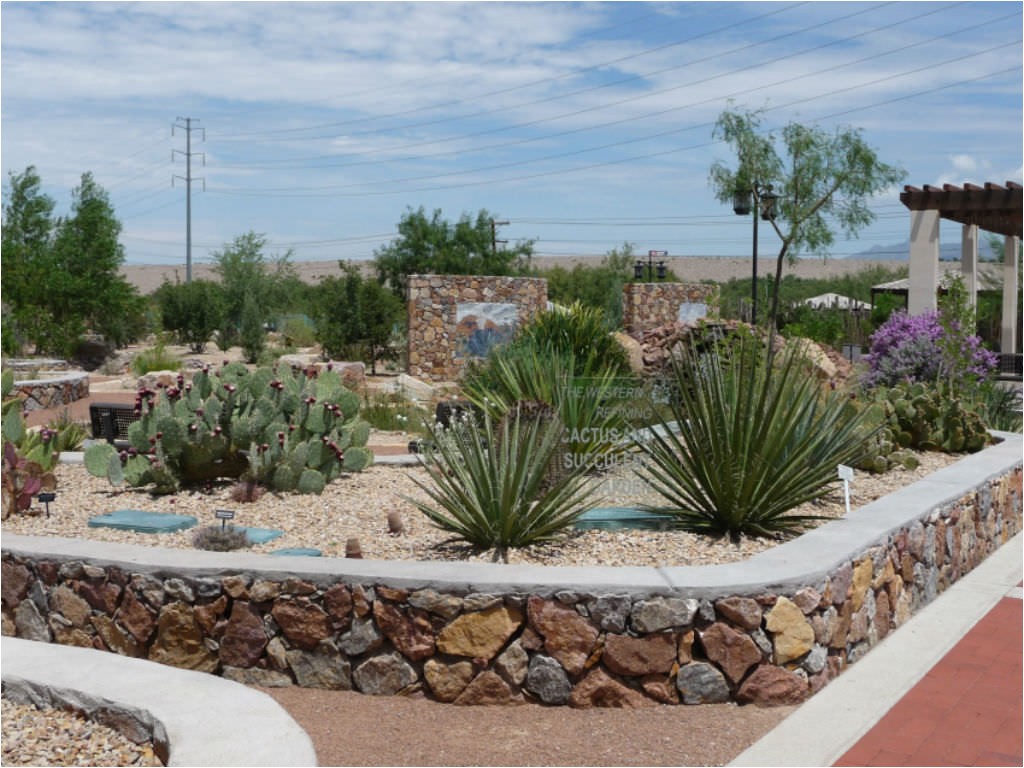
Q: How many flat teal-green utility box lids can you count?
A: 4